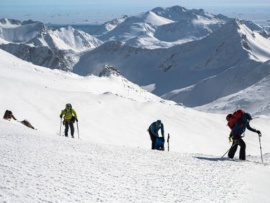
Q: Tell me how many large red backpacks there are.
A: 1